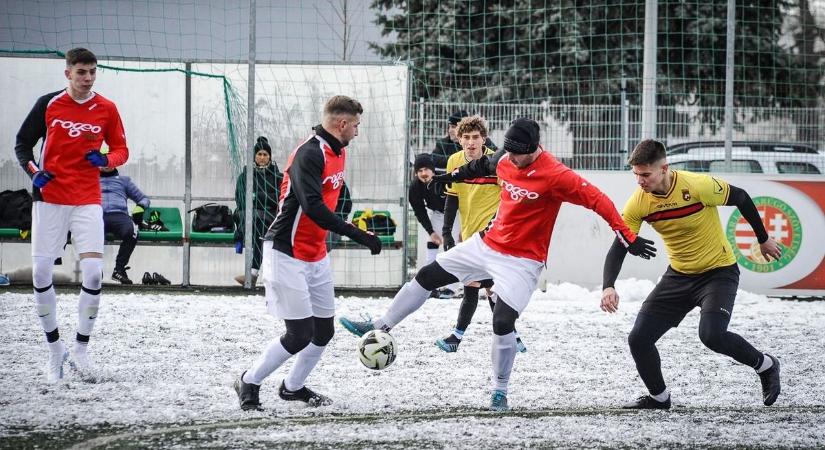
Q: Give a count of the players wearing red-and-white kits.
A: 3